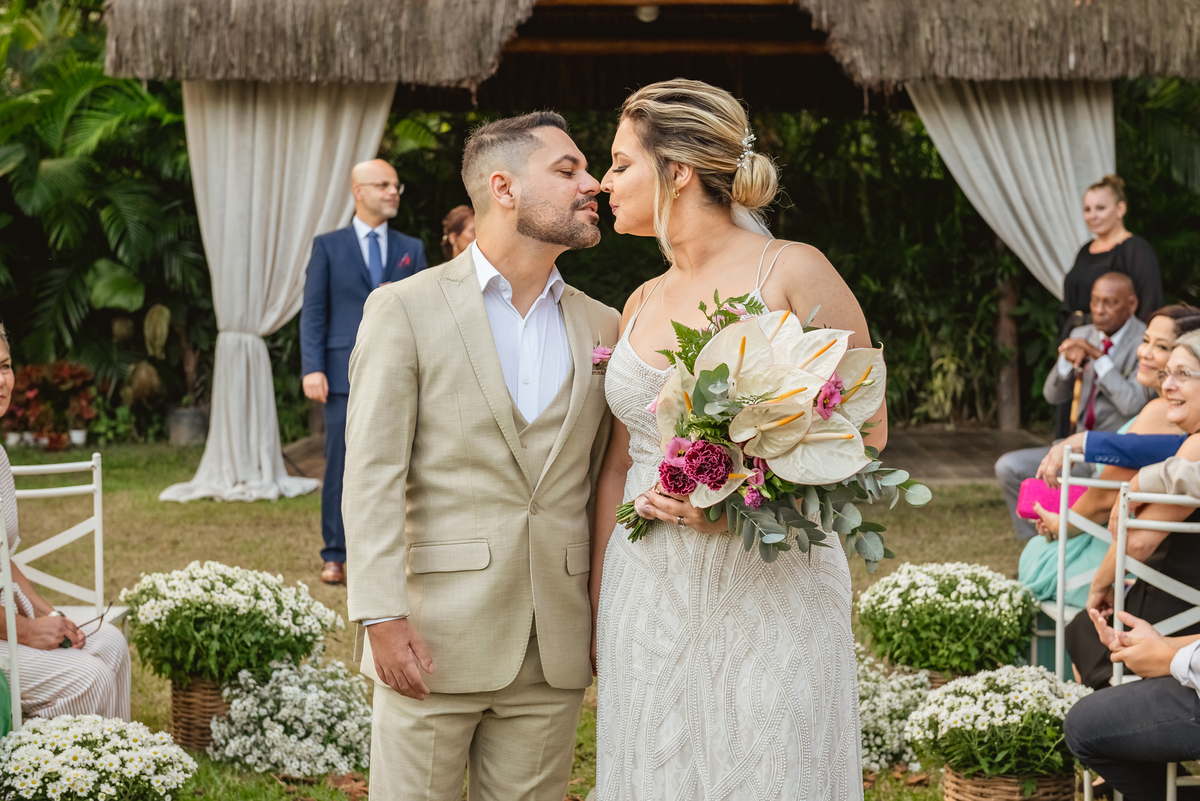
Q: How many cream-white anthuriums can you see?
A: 9